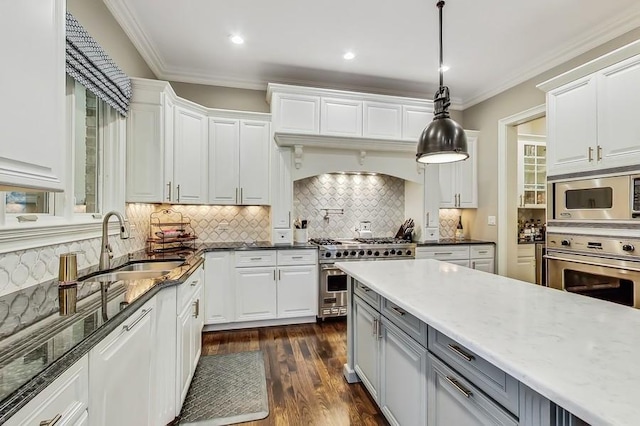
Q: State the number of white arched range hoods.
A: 1